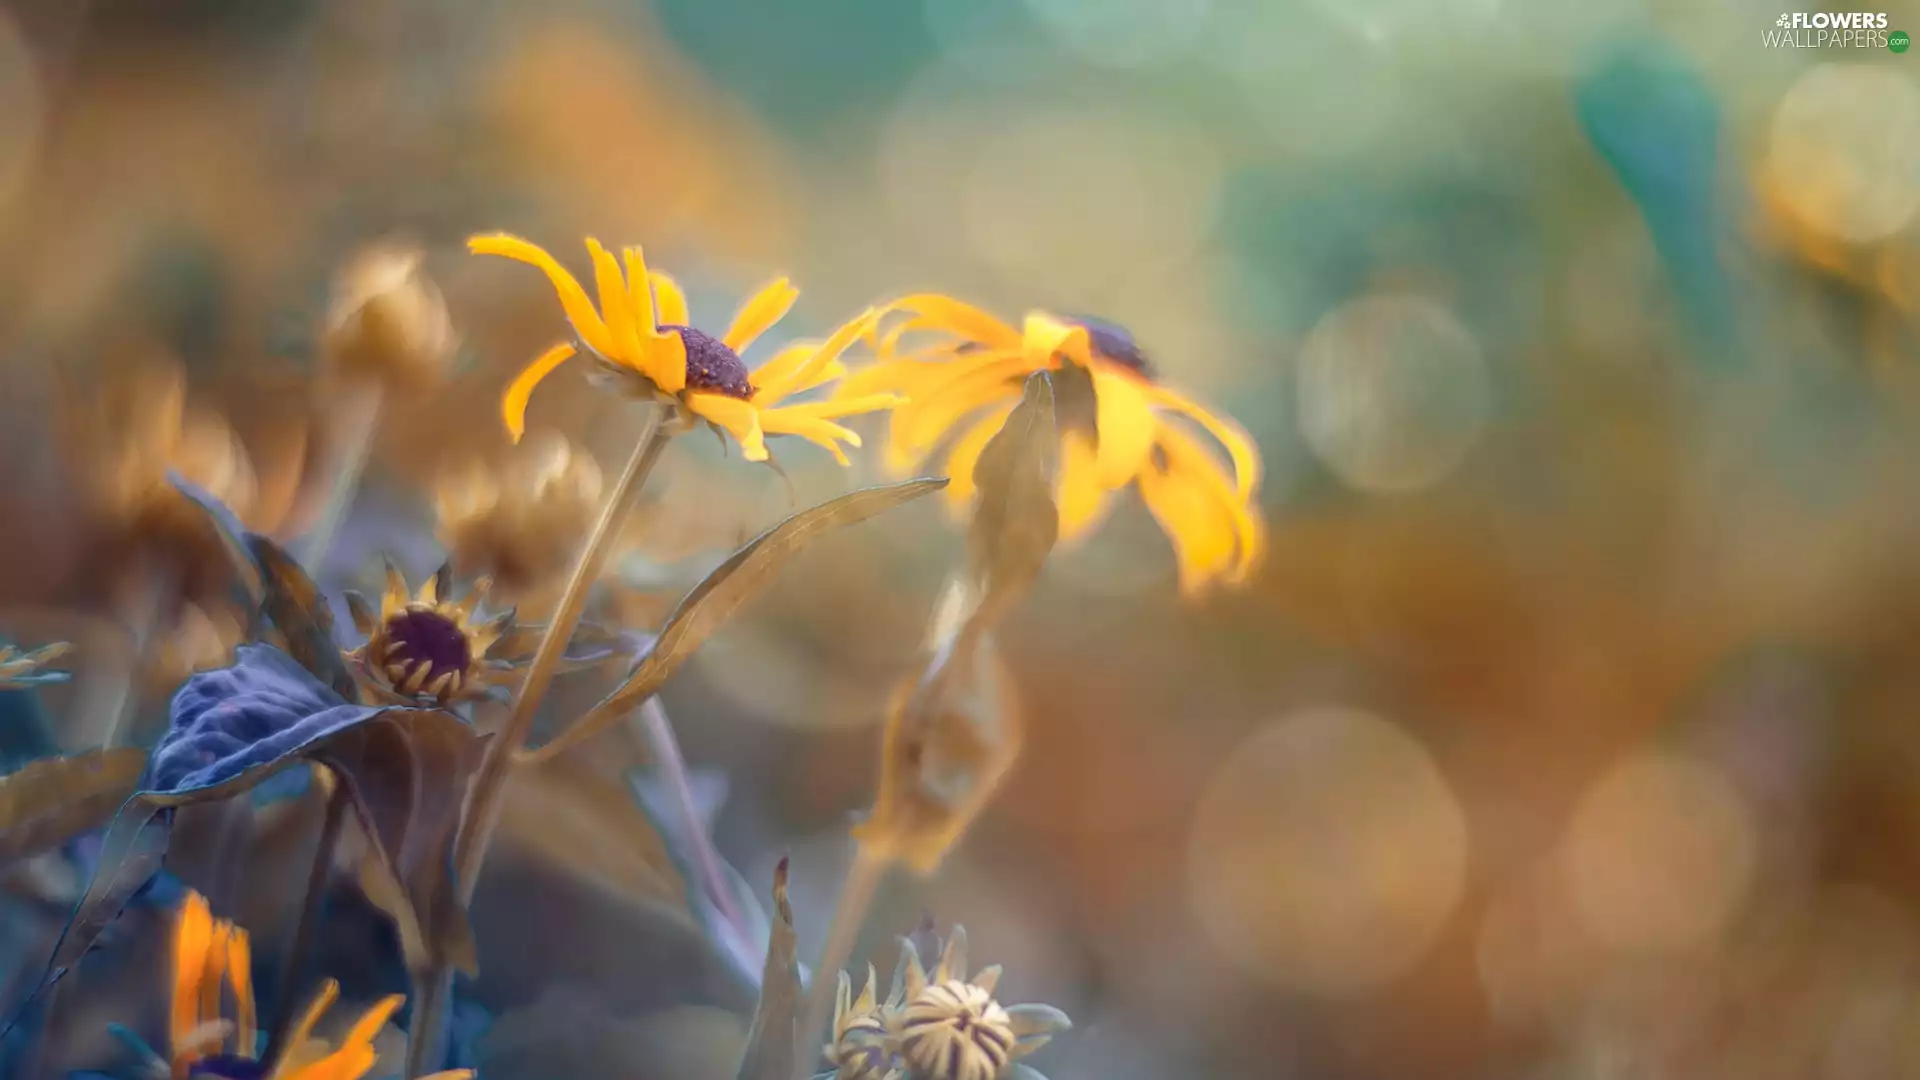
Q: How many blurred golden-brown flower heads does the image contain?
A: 3